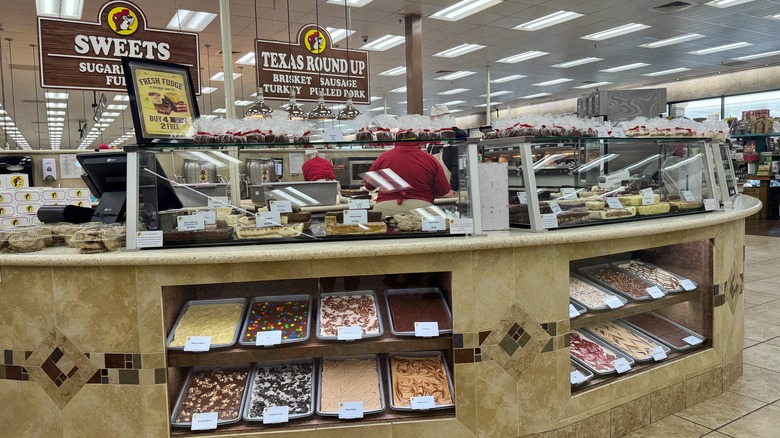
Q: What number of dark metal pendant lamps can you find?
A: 4